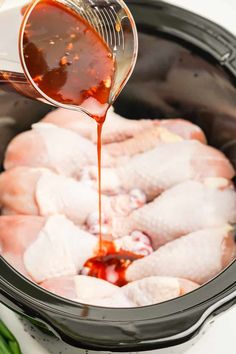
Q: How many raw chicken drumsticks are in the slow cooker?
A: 10